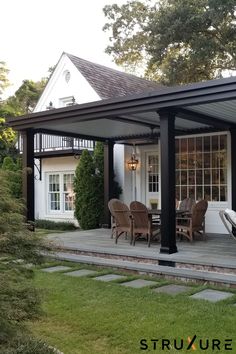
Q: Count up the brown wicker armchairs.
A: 4